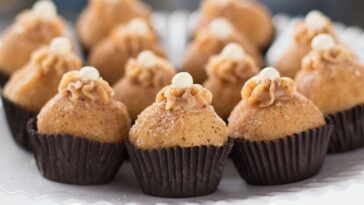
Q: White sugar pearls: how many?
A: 11